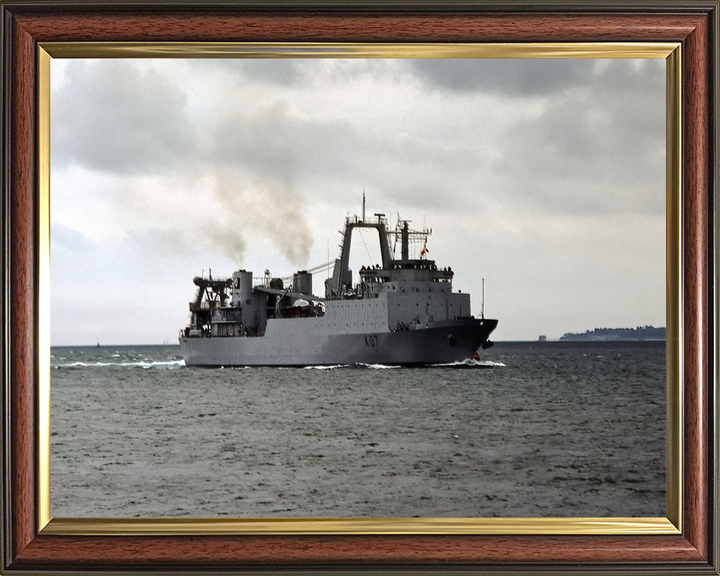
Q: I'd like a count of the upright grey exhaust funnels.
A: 2